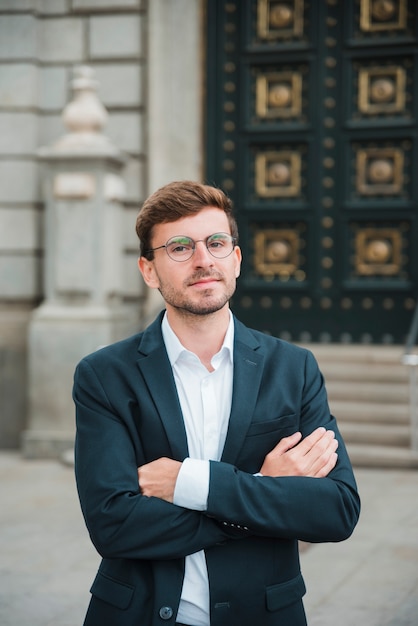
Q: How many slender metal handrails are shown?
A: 1